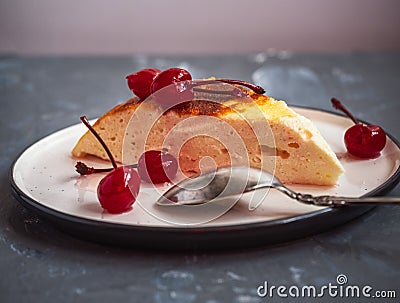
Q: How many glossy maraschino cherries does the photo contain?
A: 5